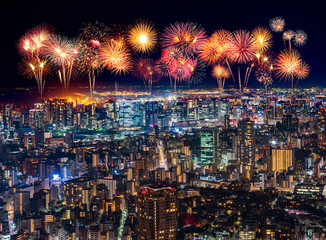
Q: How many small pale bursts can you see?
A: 3